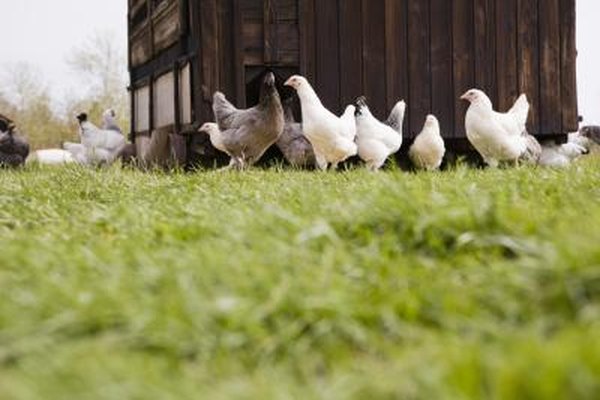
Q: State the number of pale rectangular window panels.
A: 3